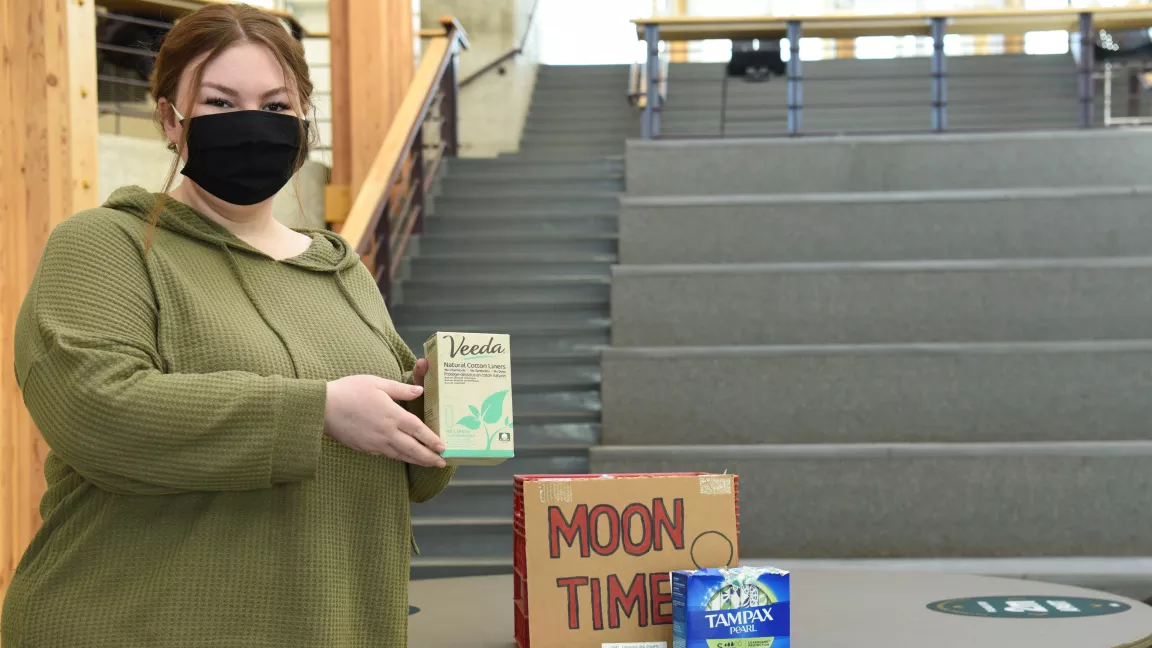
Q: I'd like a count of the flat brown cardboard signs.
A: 1